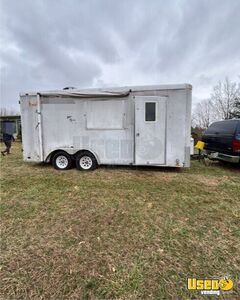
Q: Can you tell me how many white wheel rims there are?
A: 2